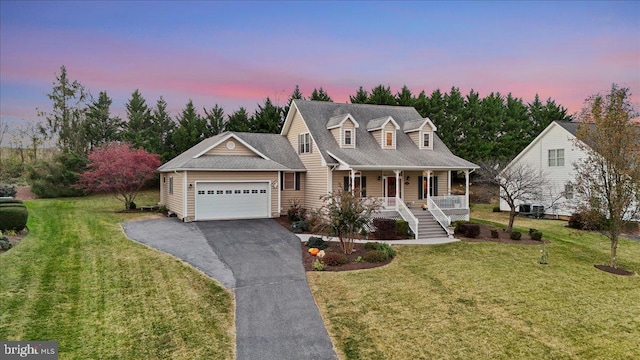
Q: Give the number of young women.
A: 0